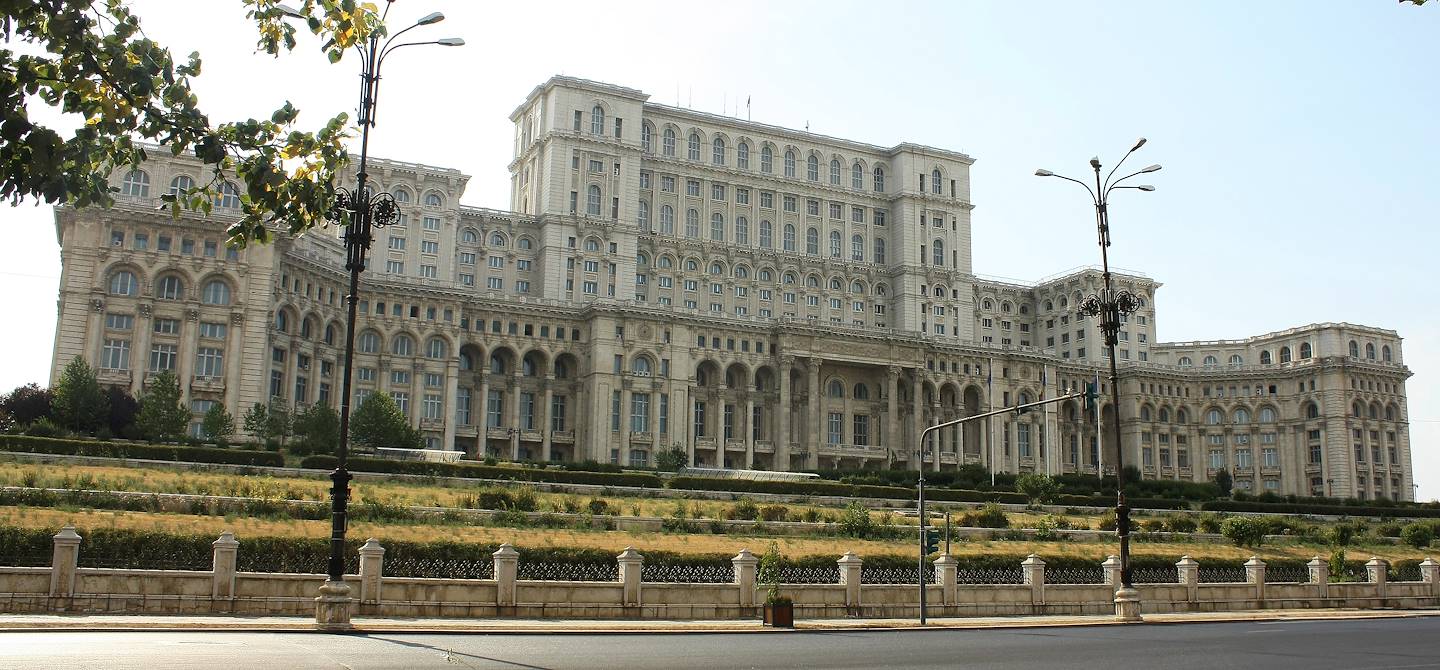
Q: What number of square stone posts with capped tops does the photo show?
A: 15